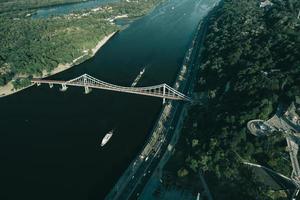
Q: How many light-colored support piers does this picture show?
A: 5